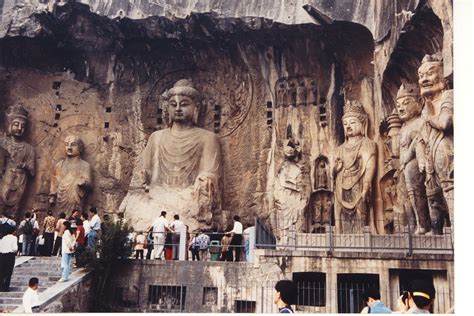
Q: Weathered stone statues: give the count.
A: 7